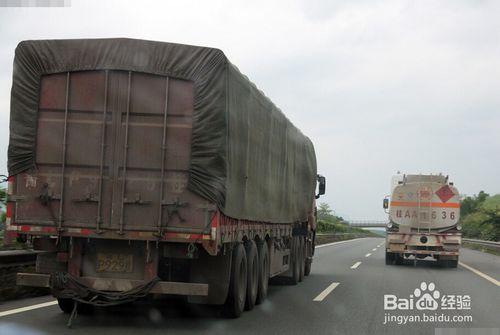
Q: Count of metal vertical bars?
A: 4